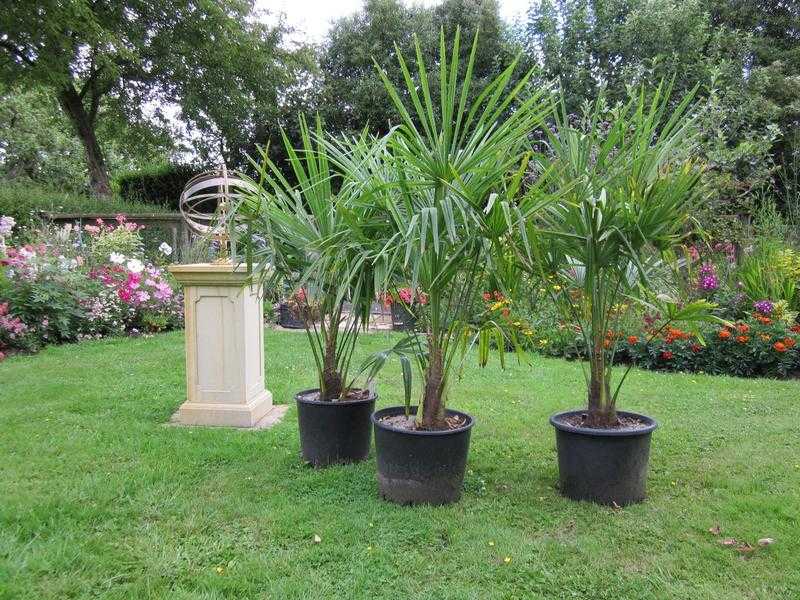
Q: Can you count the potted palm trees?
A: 3